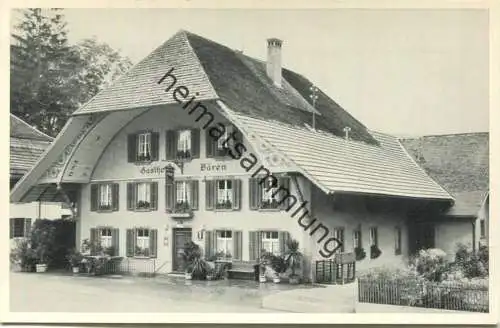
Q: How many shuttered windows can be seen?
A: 12